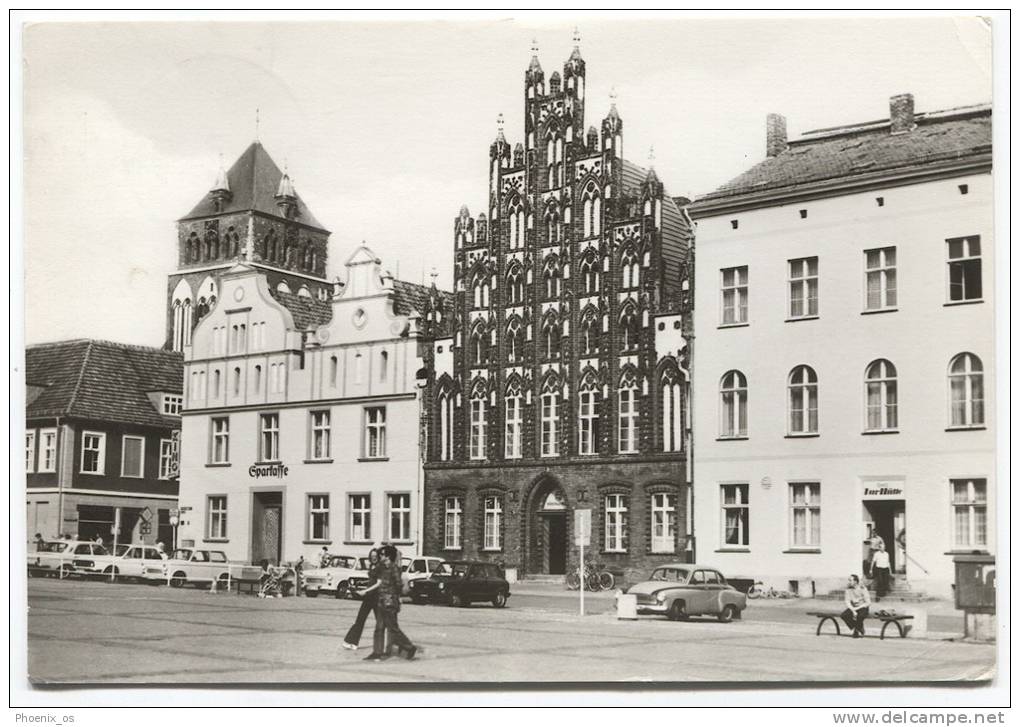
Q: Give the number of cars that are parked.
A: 7